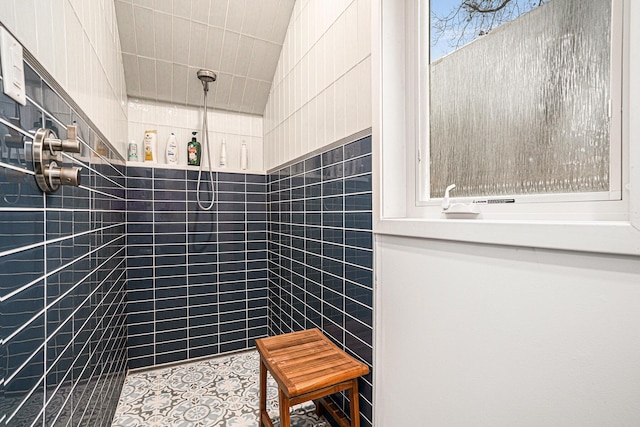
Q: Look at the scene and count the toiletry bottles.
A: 6